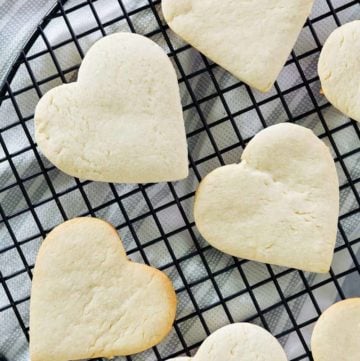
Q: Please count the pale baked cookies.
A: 7